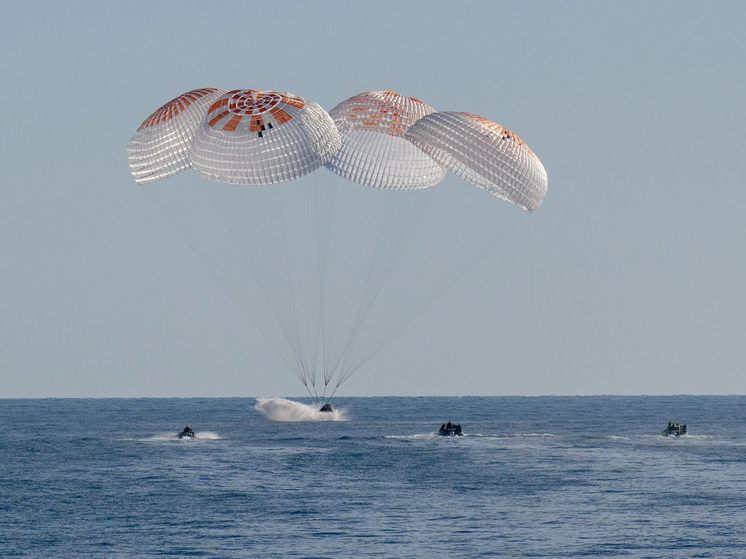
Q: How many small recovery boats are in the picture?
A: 3